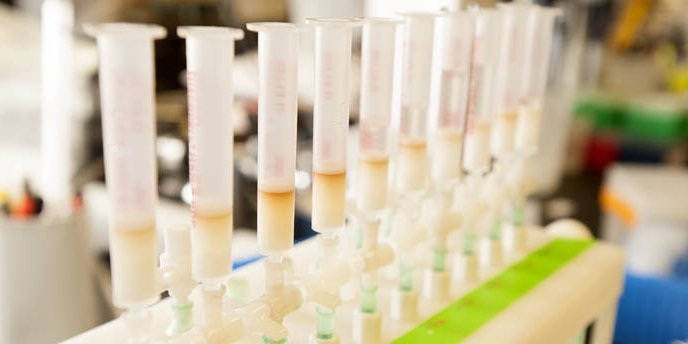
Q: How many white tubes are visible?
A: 10